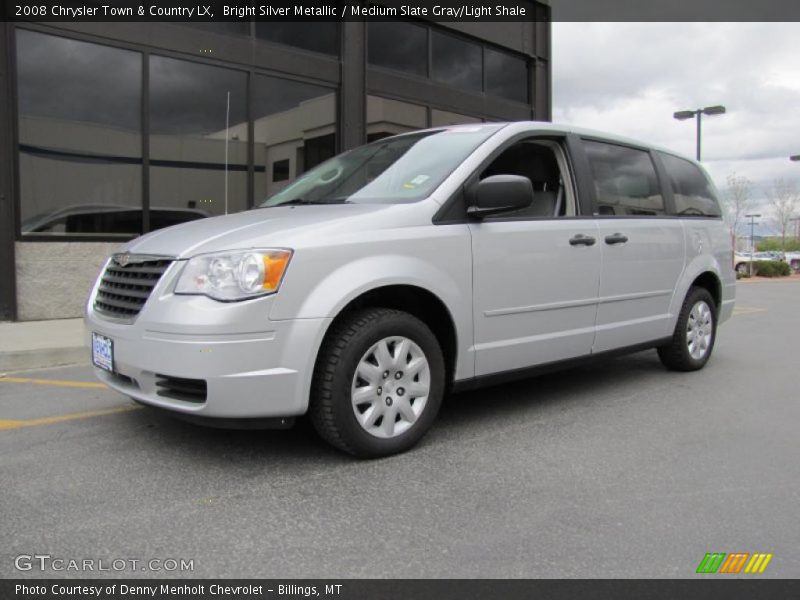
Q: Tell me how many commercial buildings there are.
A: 1